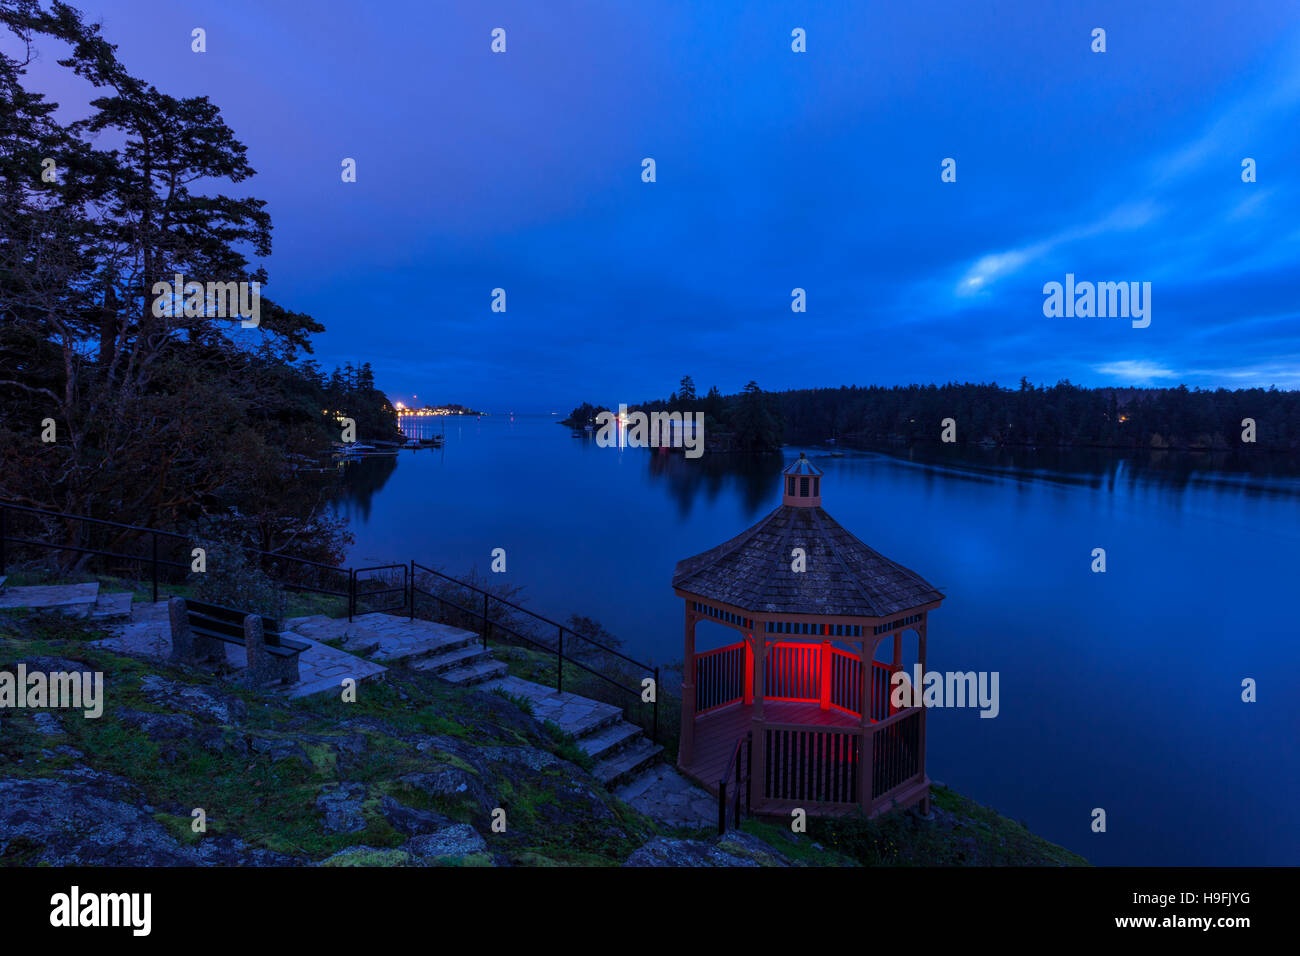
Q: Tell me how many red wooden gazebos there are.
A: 1